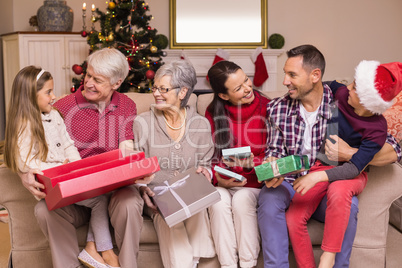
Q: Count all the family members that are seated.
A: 6